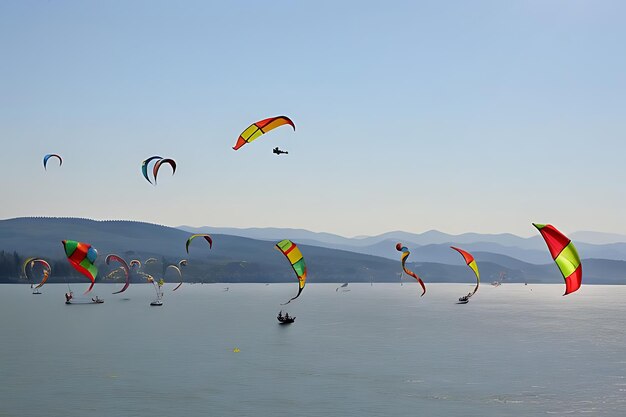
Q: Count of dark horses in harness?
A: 0